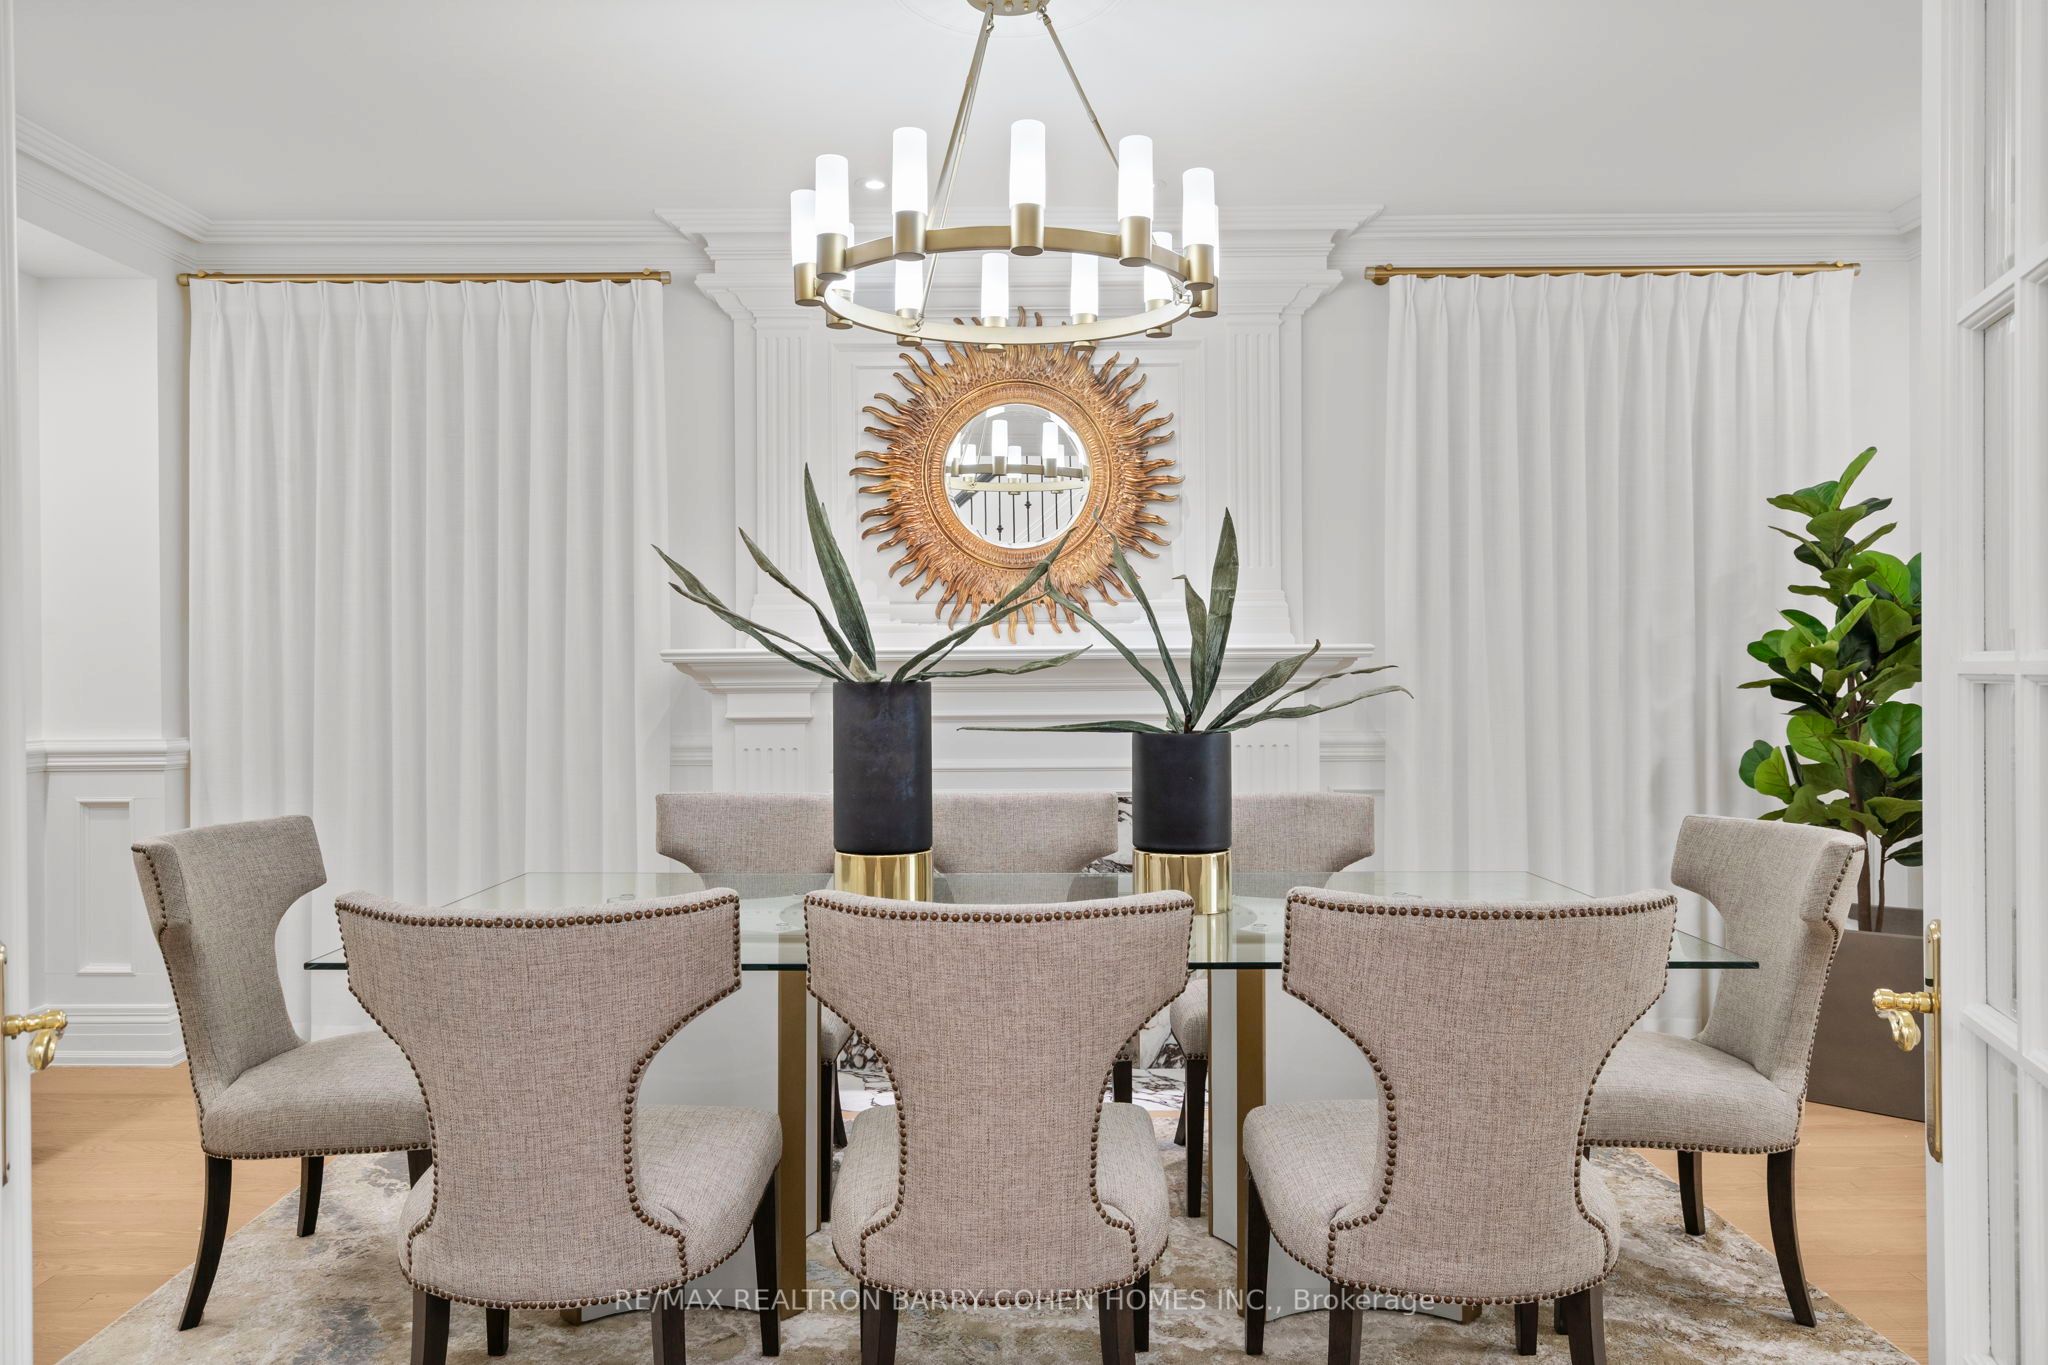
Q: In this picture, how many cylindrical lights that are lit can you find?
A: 12